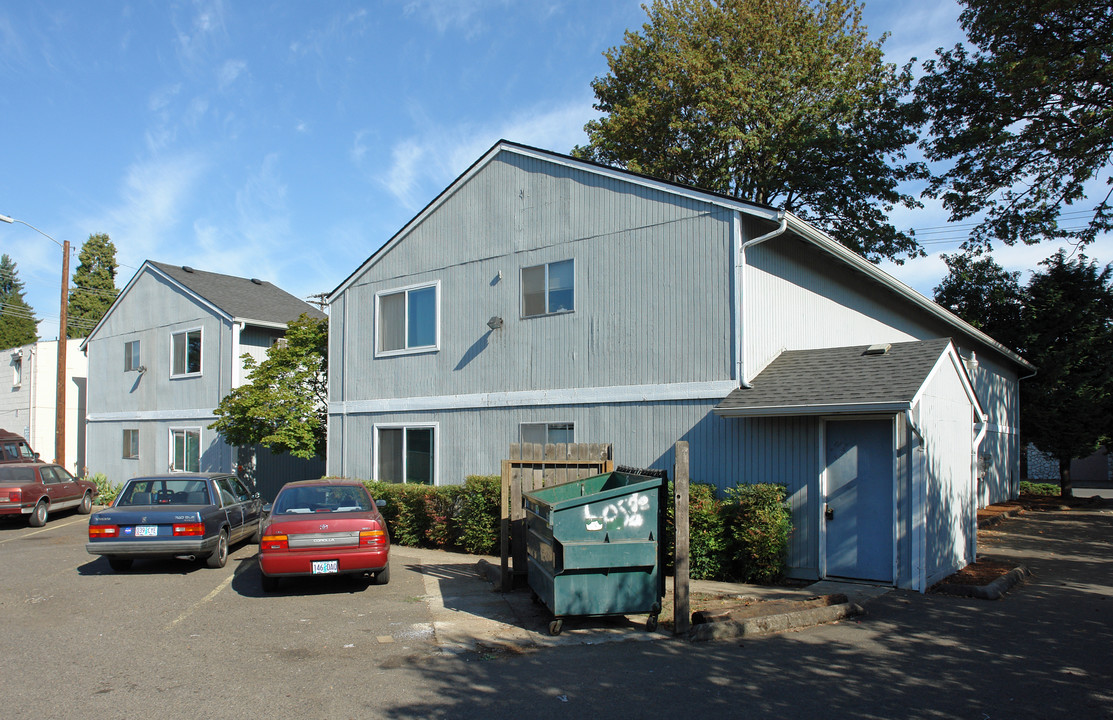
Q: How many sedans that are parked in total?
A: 3